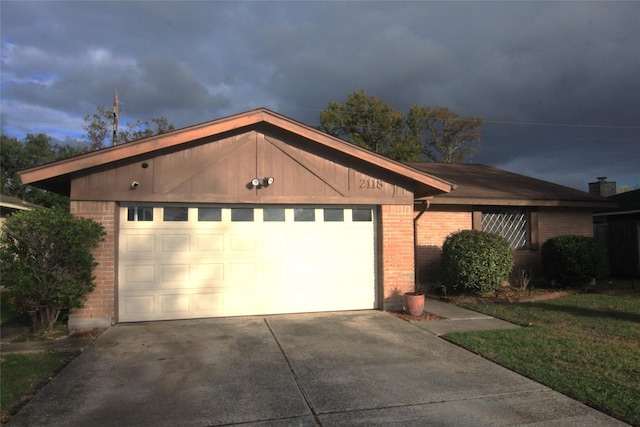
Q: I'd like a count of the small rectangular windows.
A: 8